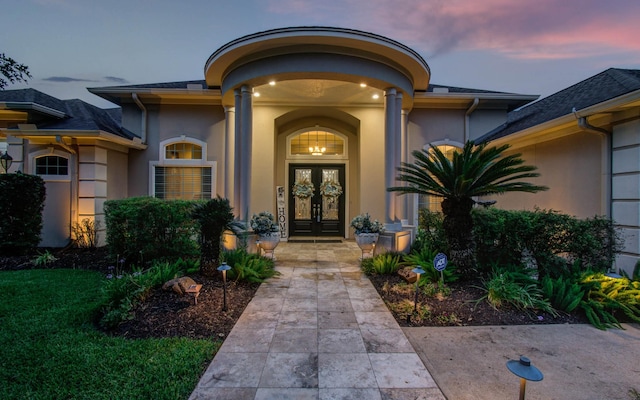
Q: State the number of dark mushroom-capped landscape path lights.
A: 4